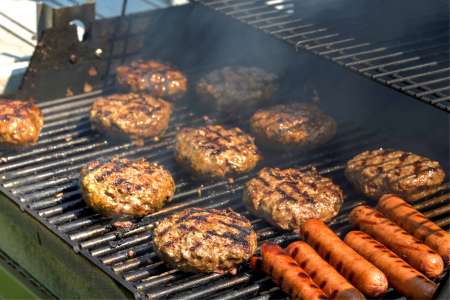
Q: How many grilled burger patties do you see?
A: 10